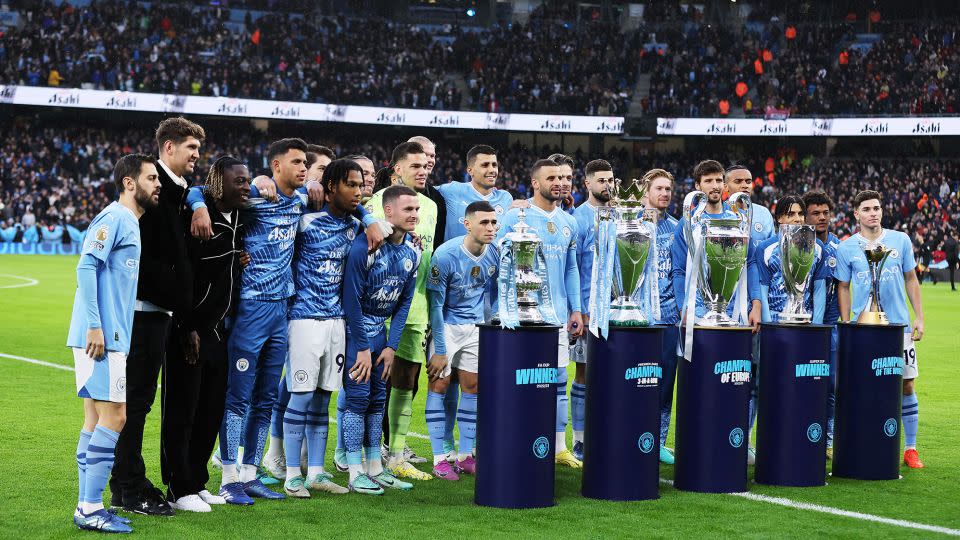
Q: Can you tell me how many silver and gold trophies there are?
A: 5